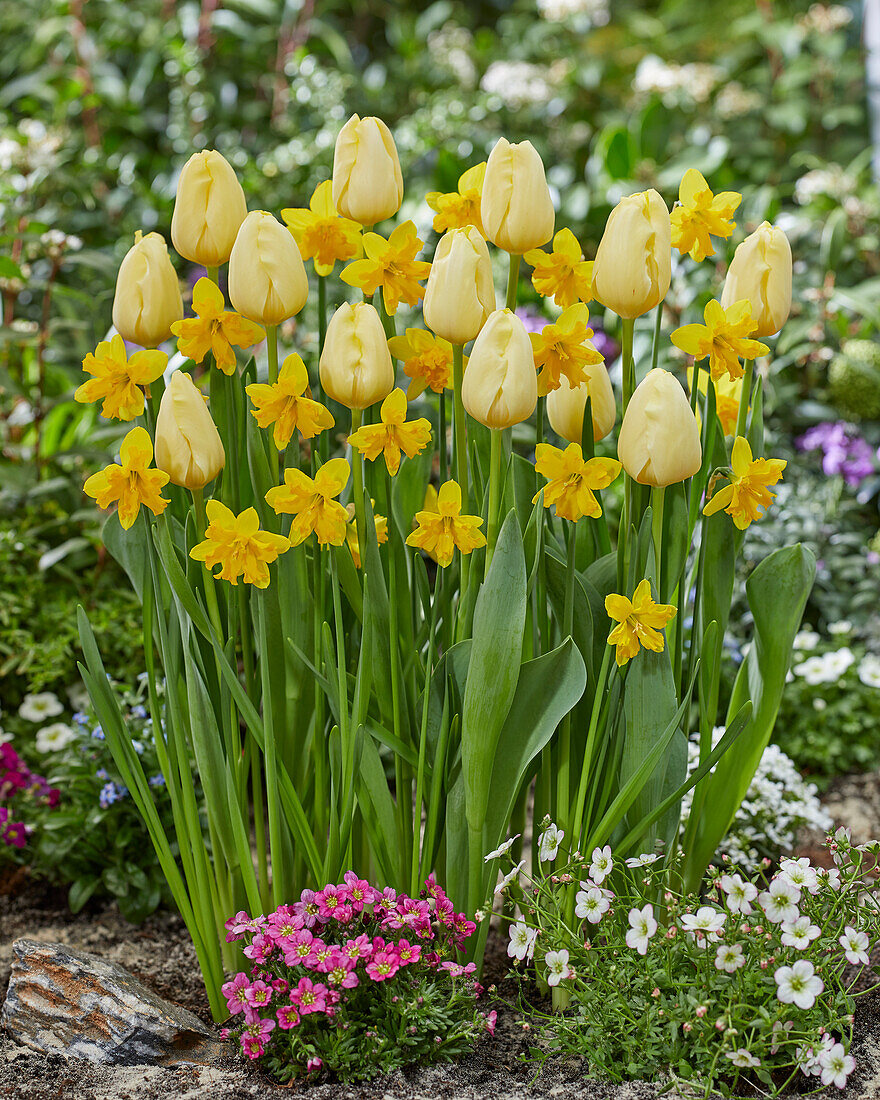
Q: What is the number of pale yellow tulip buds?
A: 13